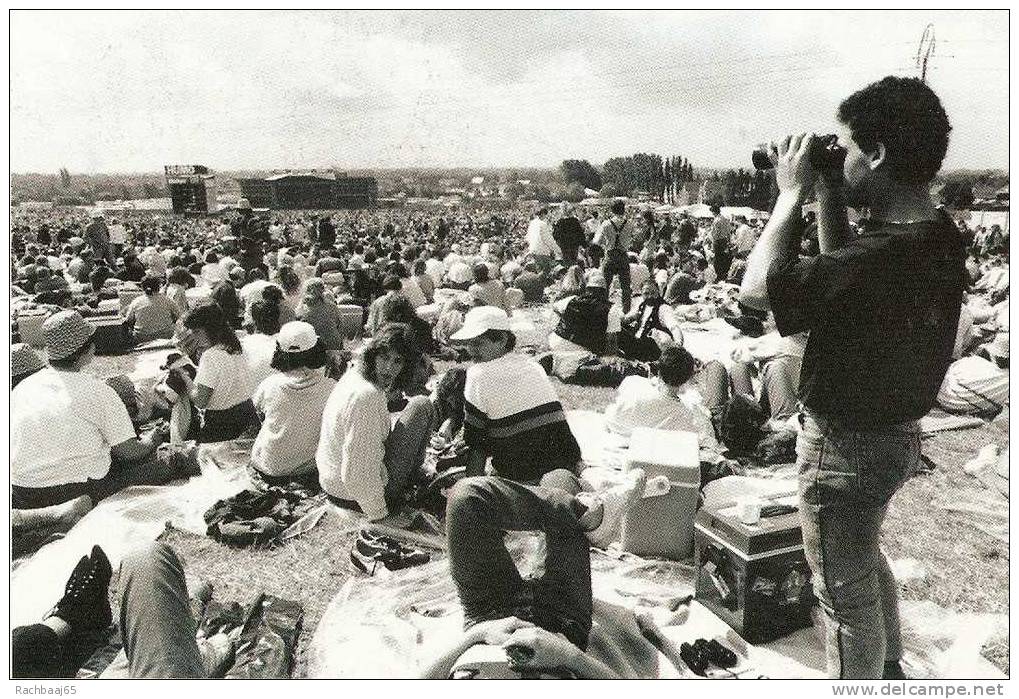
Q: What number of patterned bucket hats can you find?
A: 2